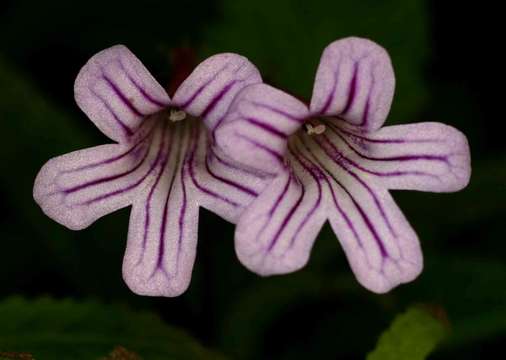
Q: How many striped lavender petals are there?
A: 10